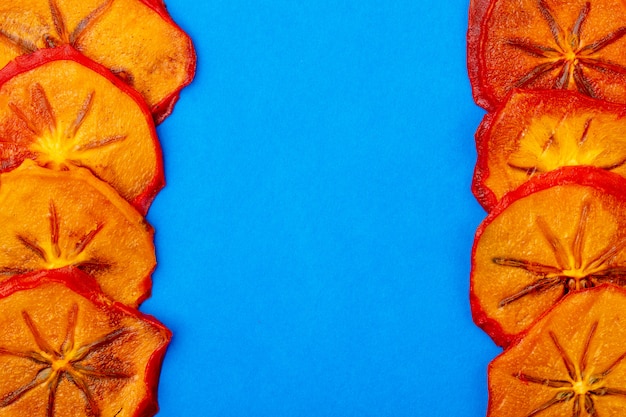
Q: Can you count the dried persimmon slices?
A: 8